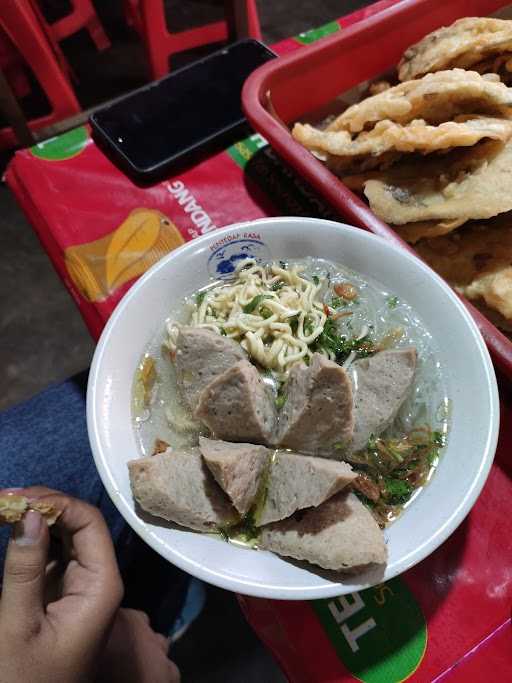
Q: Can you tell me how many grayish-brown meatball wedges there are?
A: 8